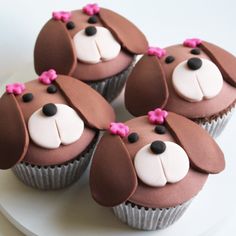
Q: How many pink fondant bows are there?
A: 8